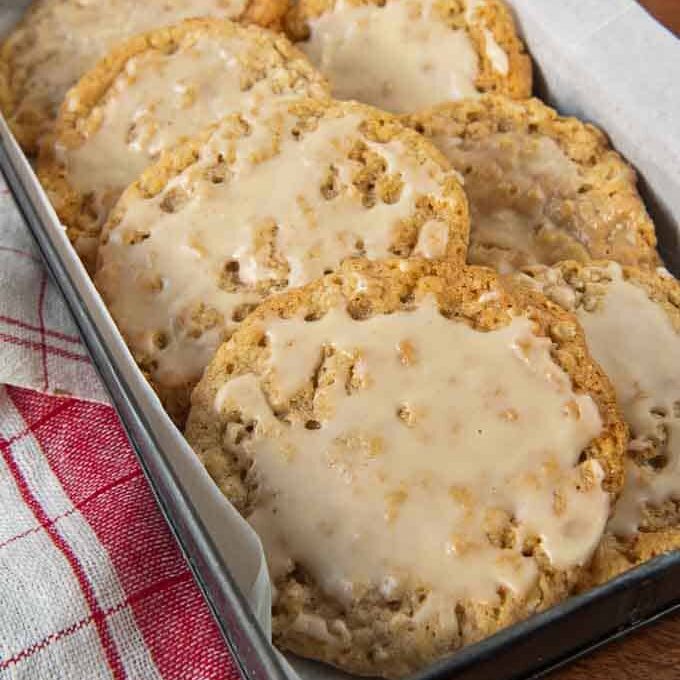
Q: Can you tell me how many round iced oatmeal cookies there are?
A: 7